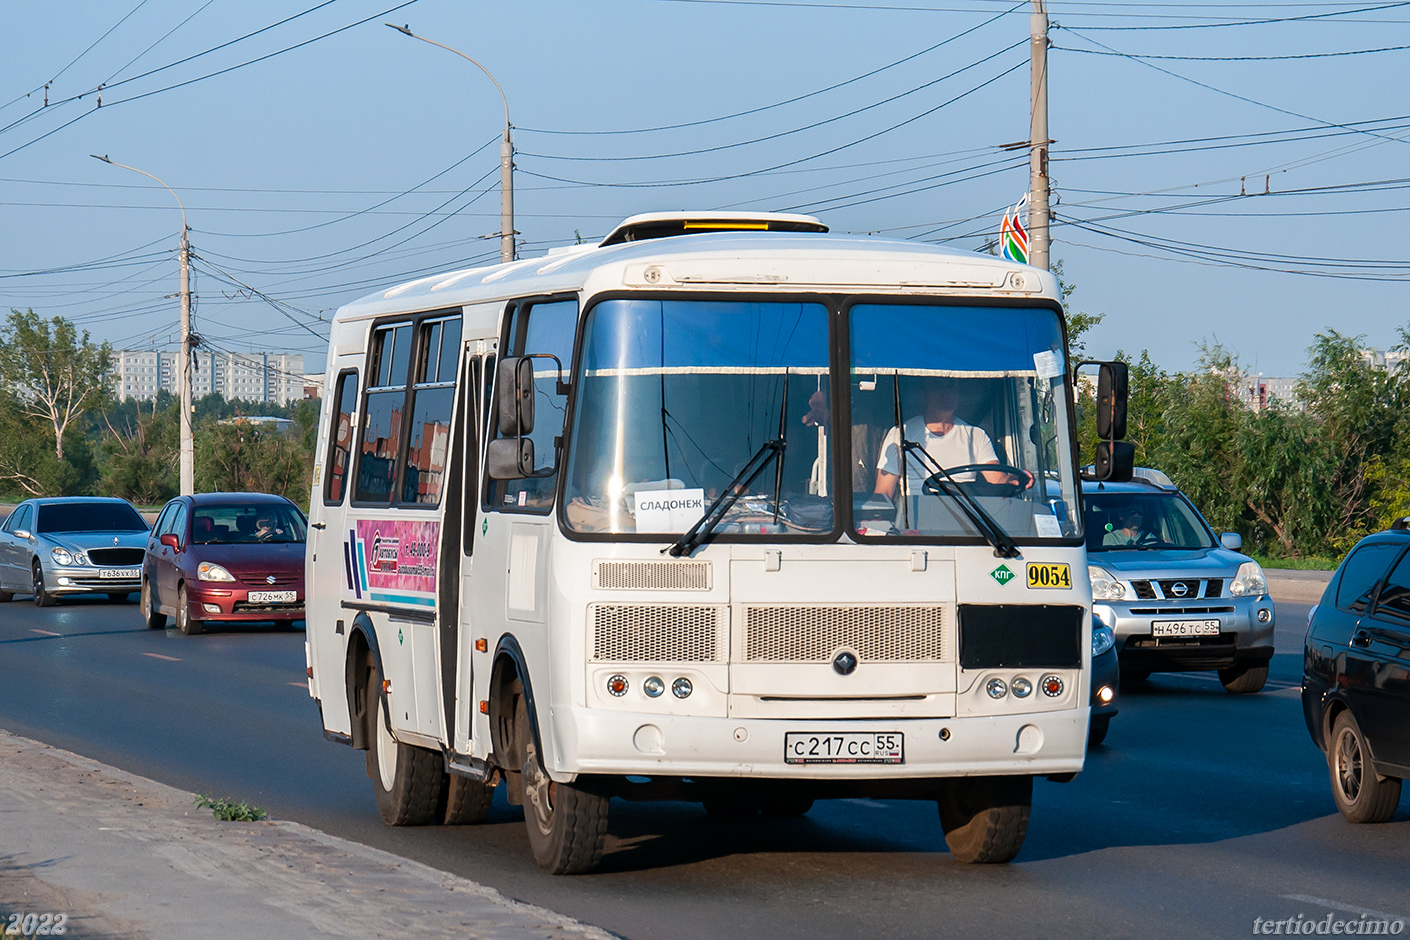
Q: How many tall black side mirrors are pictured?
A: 2